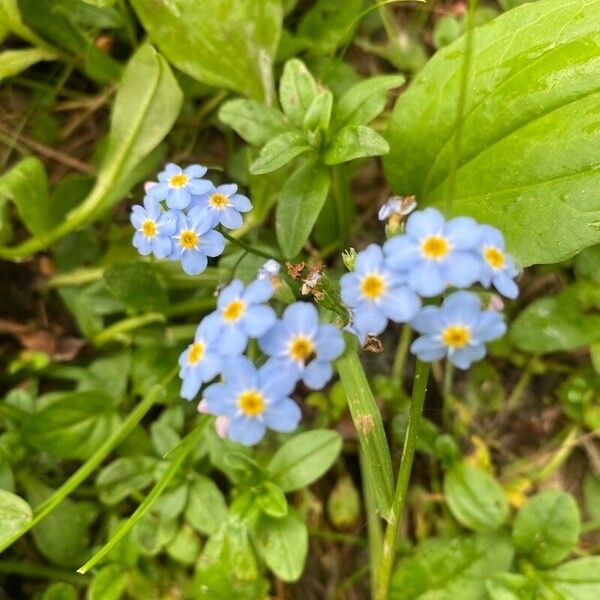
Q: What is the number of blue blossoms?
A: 12